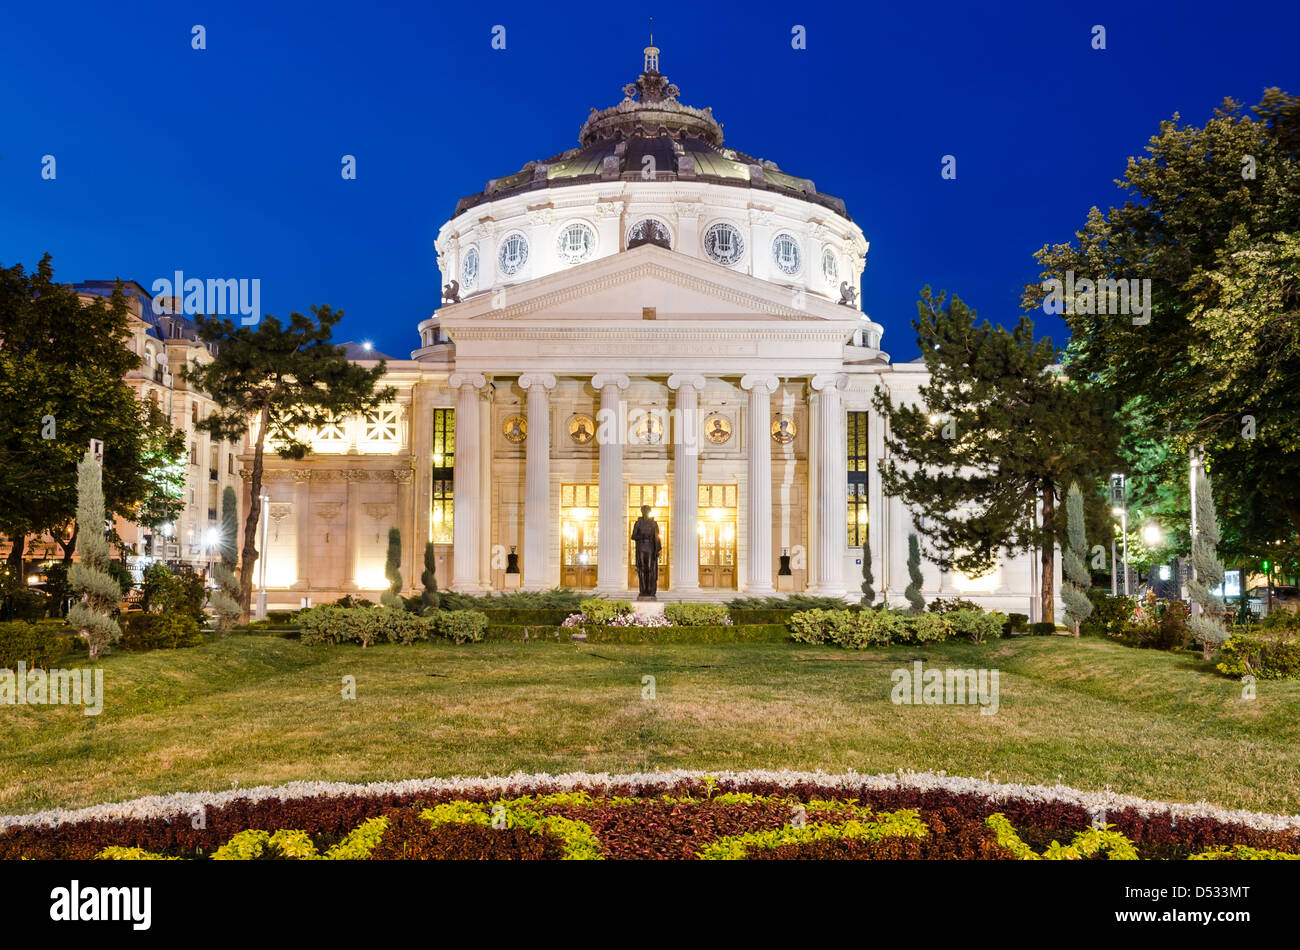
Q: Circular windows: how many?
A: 7